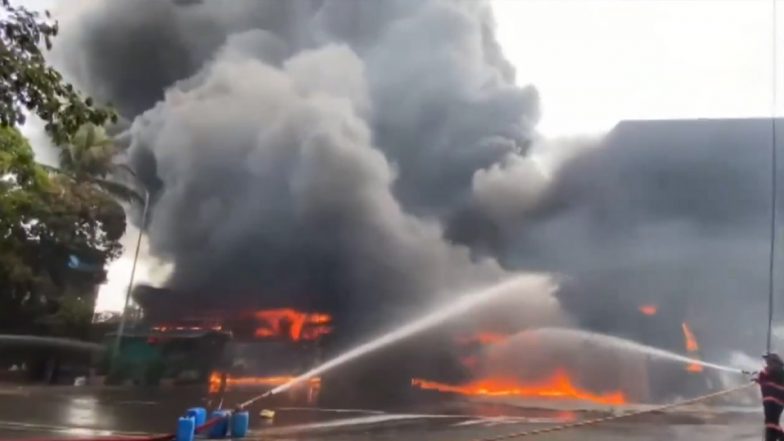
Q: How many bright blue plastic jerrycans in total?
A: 4